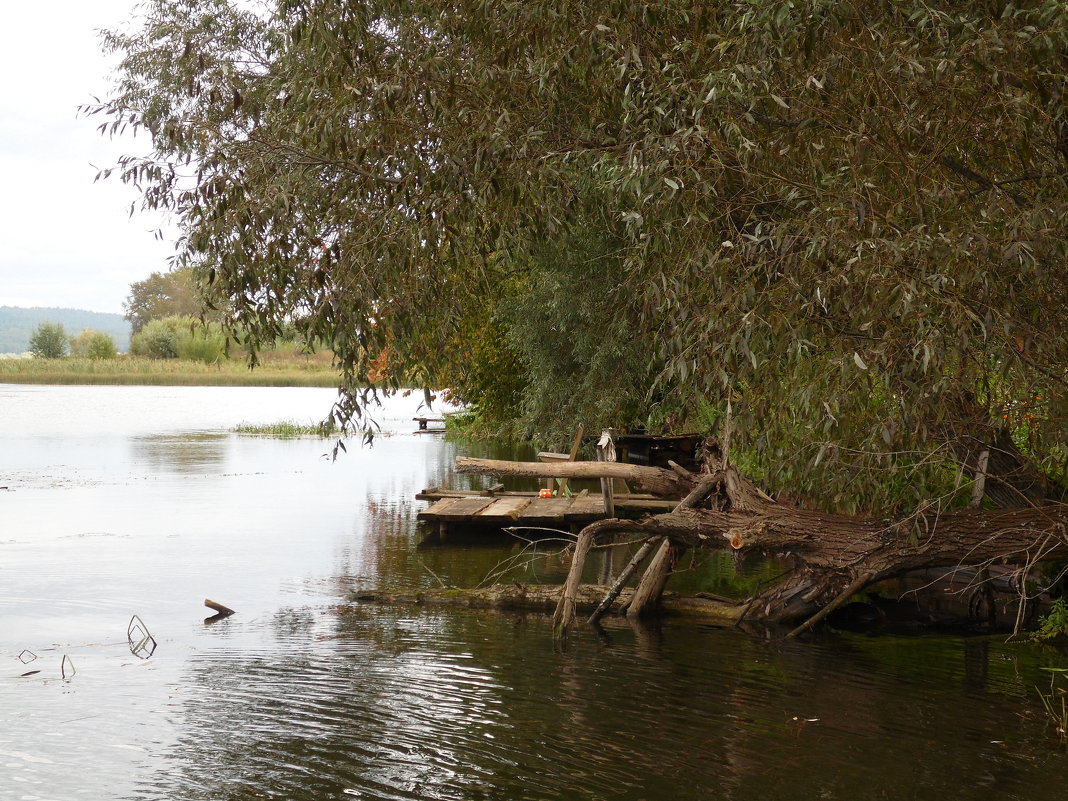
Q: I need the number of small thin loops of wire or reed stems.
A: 3